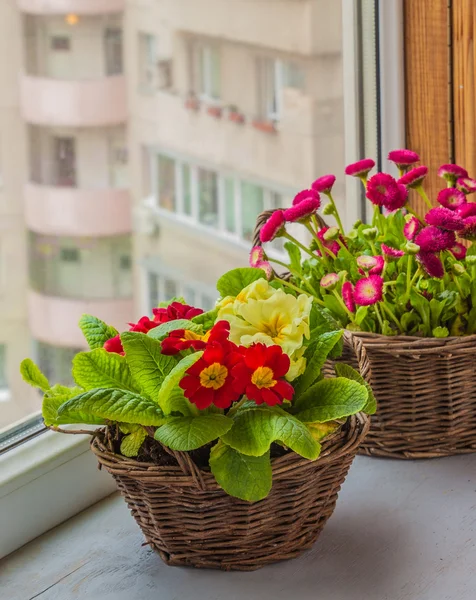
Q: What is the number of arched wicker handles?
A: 2